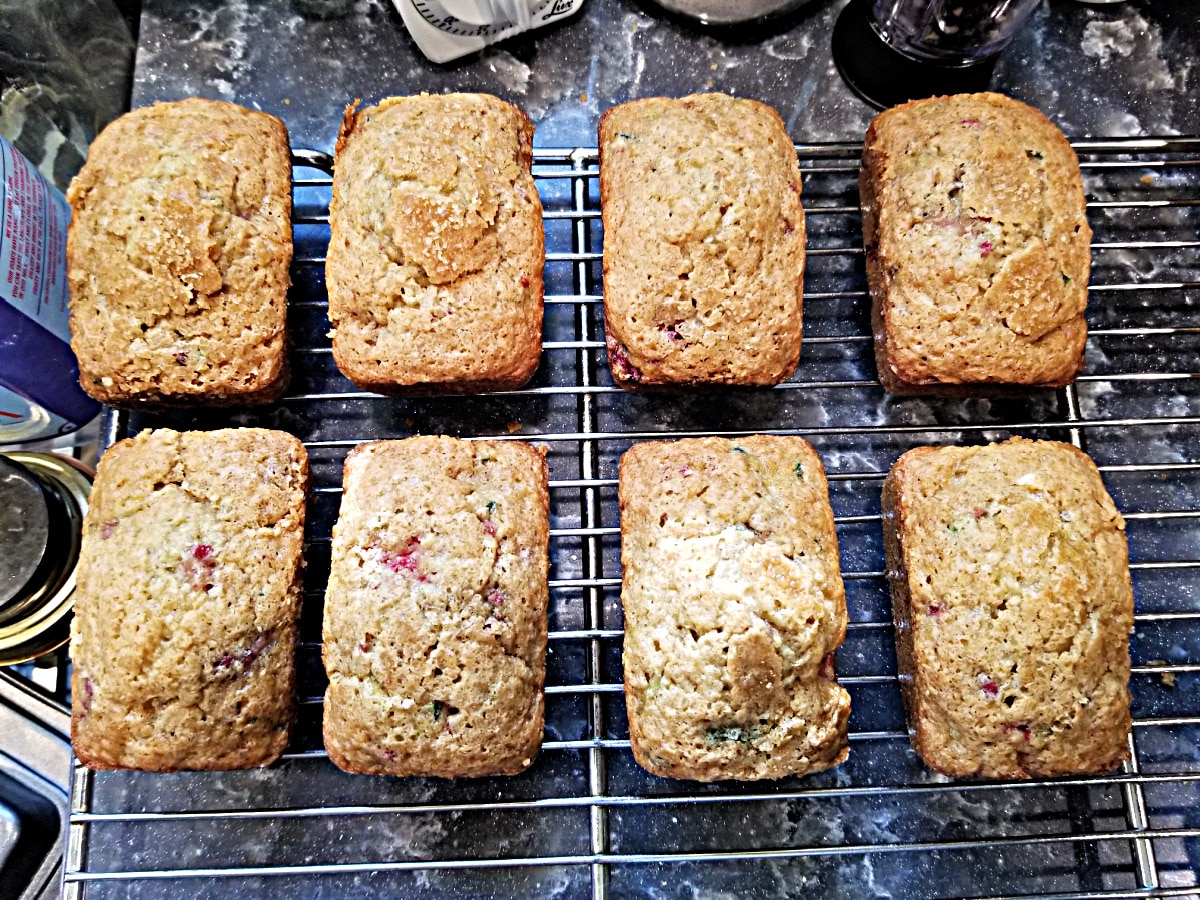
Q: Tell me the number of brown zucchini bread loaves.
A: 8